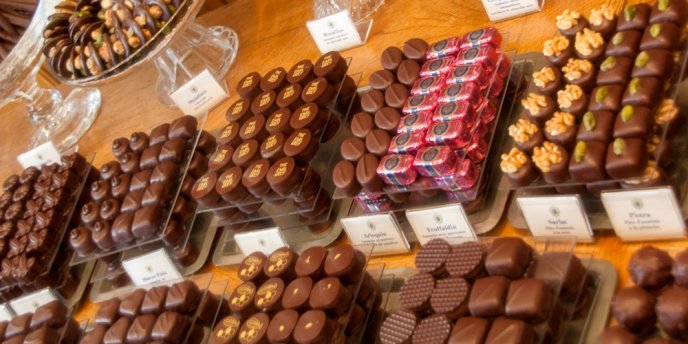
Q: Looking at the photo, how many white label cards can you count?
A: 12